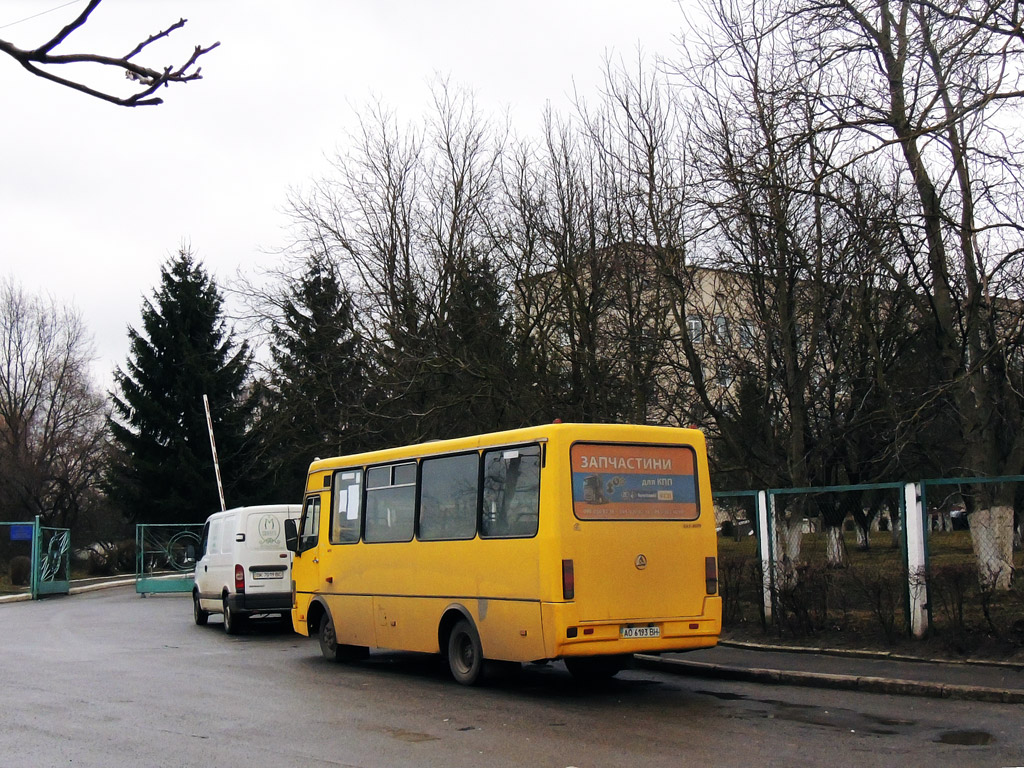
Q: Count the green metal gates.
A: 2